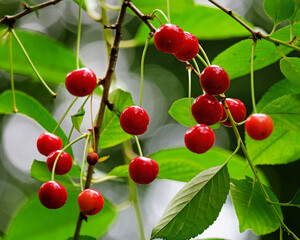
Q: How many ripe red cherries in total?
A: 14